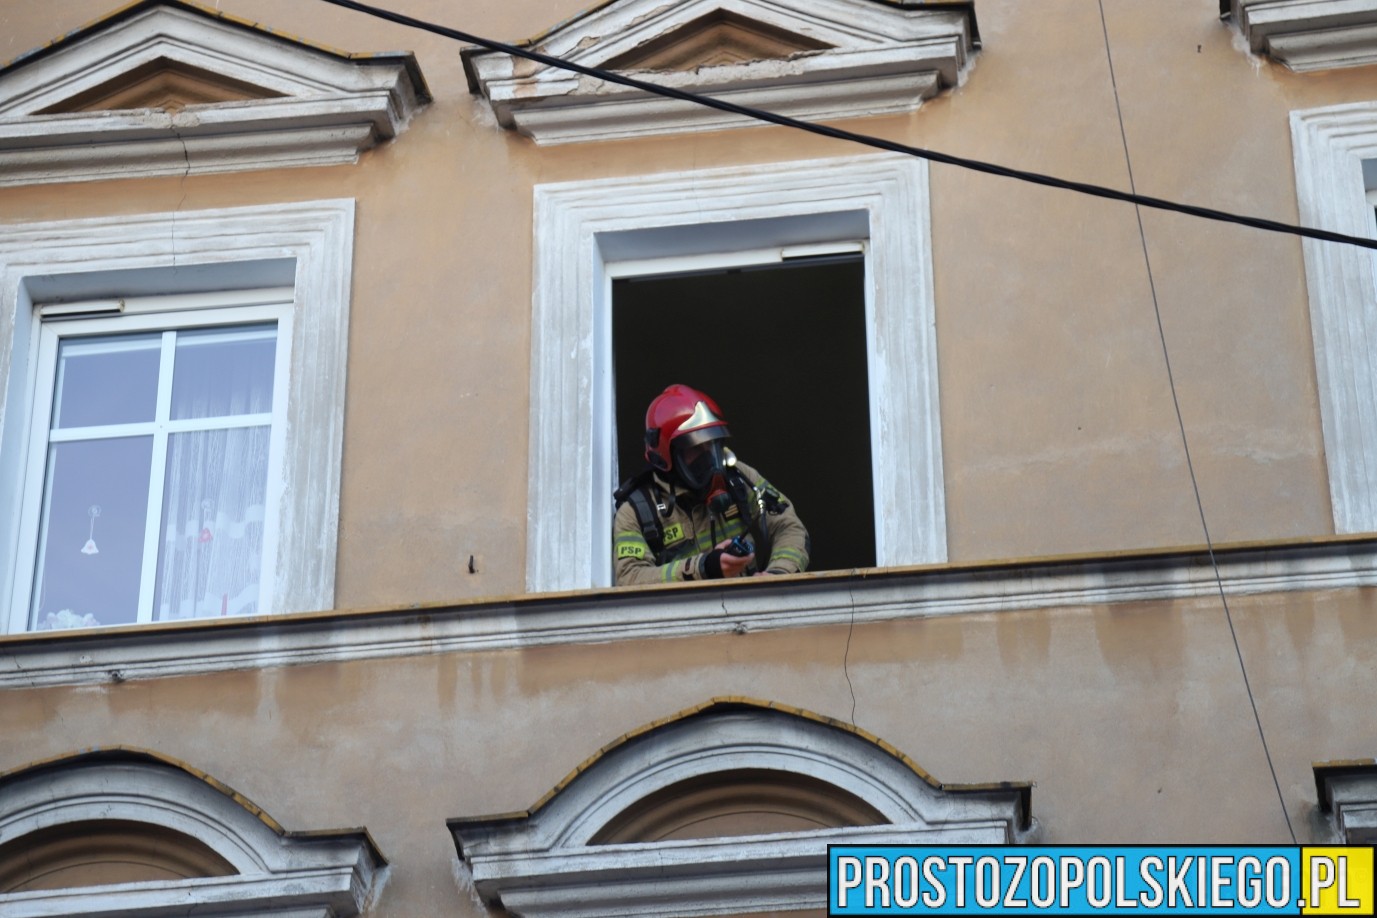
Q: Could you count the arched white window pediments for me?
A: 2